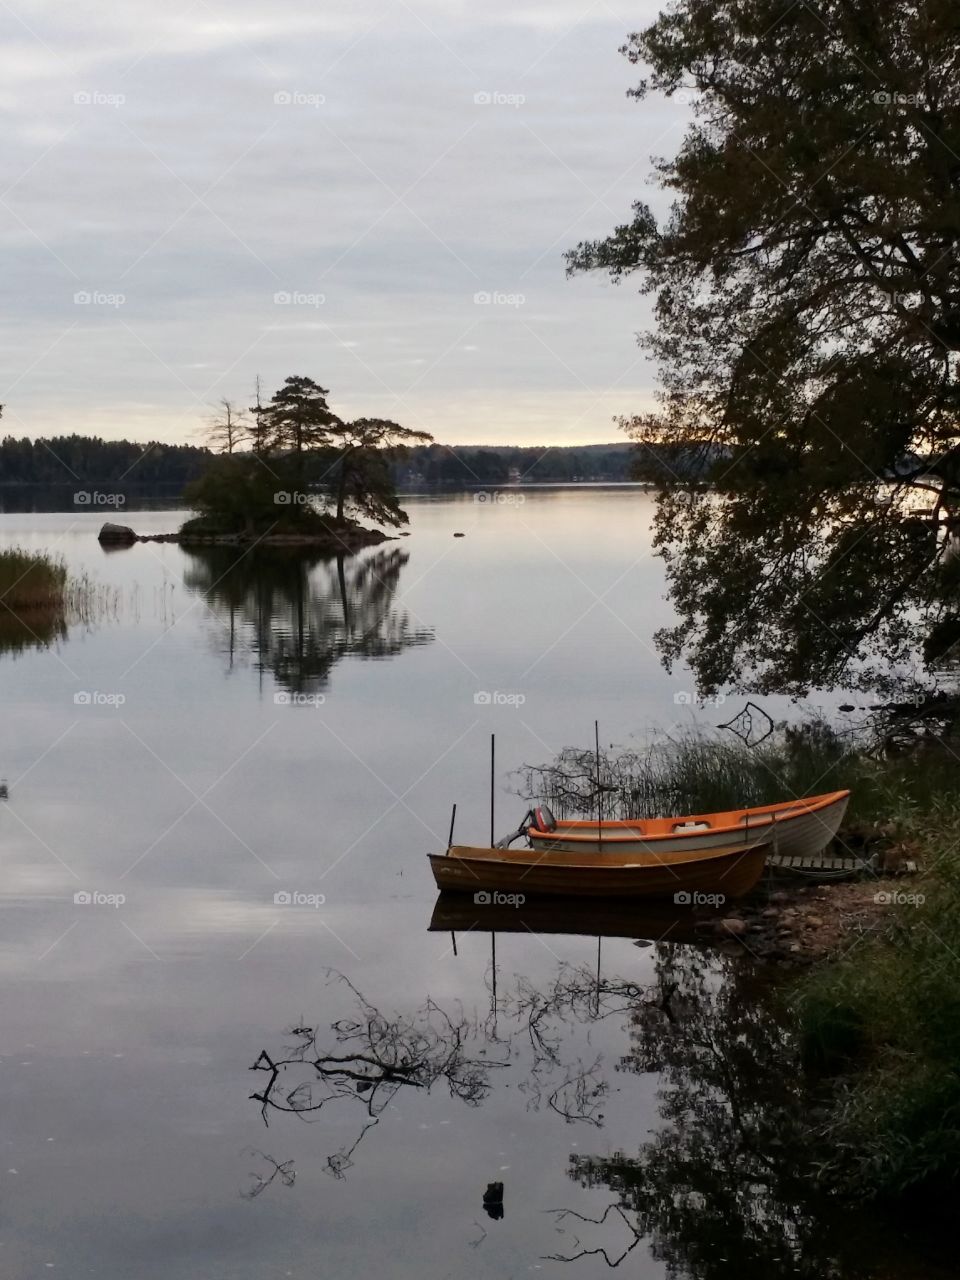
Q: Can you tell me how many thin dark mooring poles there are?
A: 3